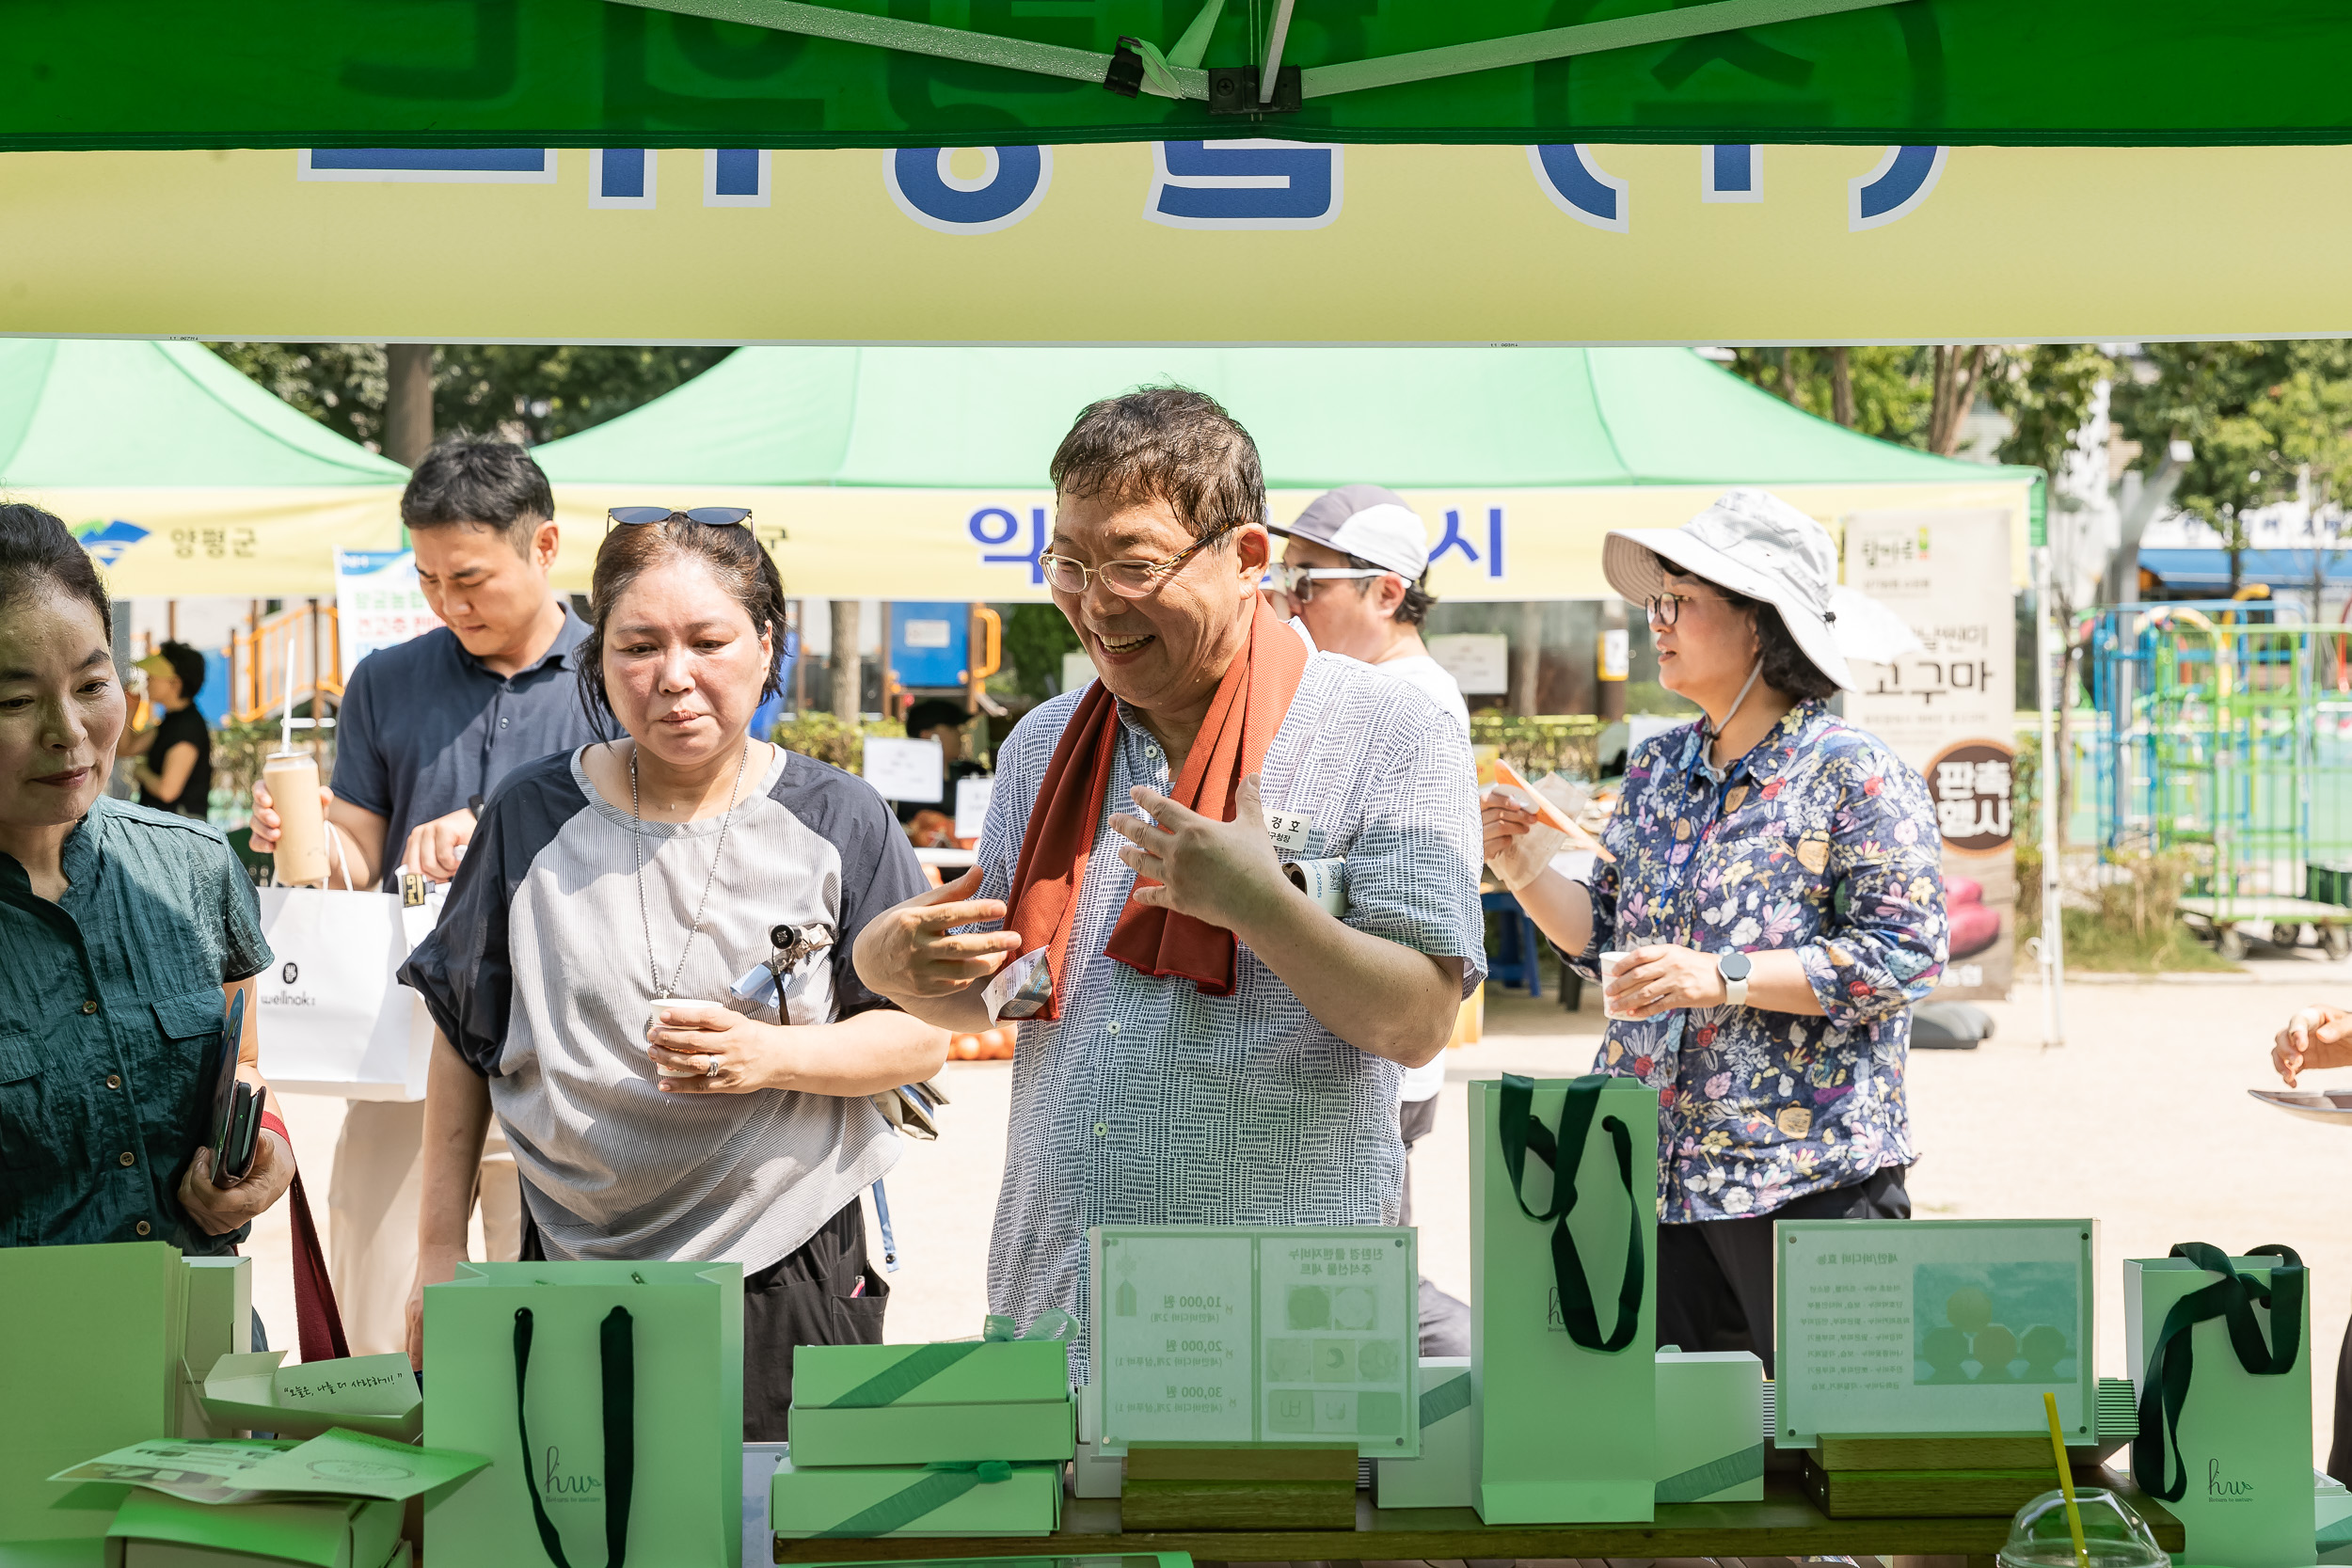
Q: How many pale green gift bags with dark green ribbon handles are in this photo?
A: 3